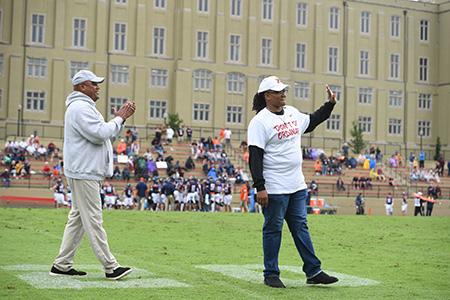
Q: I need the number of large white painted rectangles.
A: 2